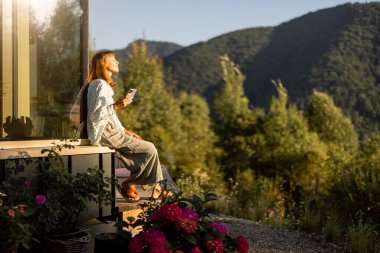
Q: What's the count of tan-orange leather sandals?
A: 2